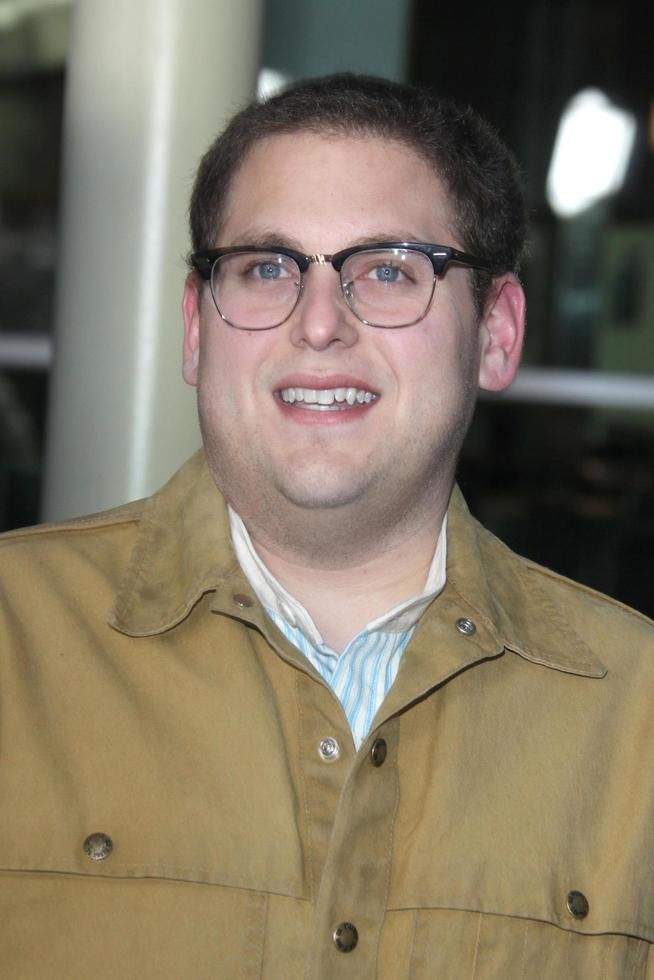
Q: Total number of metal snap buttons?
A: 7